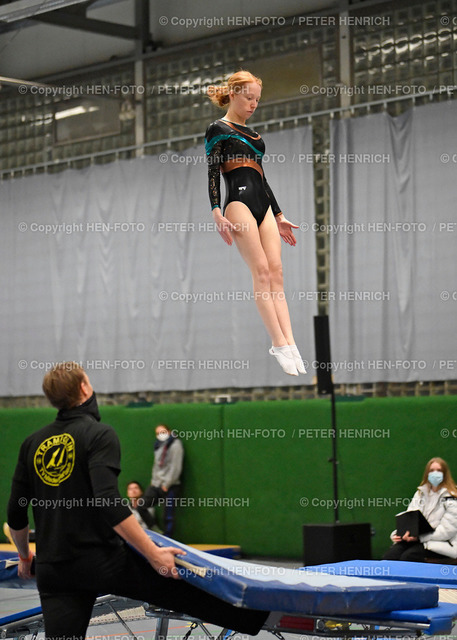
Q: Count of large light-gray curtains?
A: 2